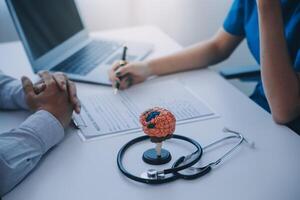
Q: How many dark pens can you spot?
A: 1